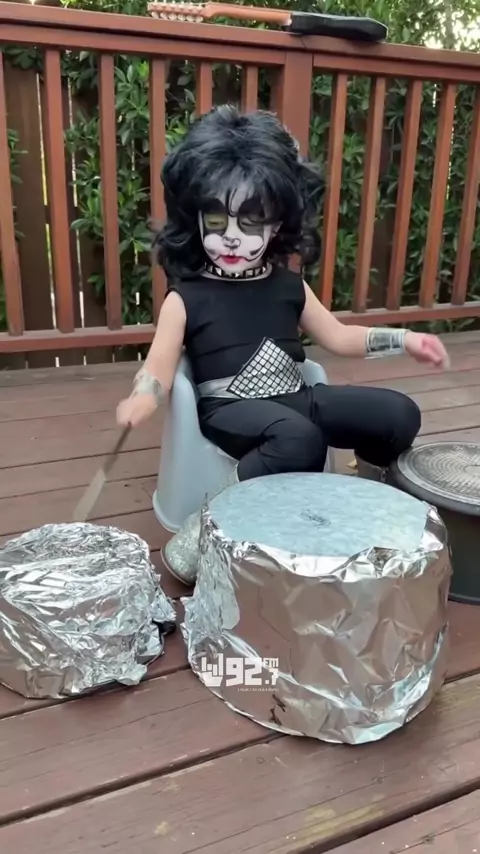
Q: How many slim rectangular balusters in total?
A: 11